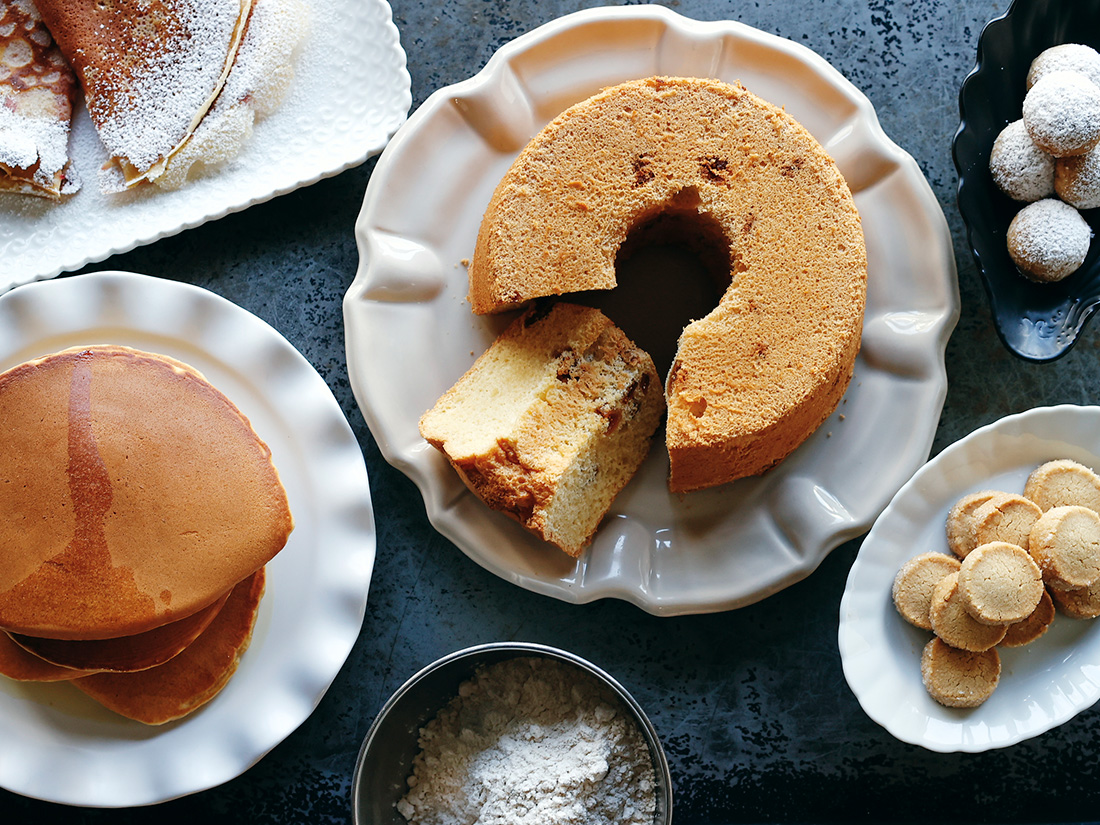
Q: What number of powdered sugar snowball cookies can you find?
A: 5